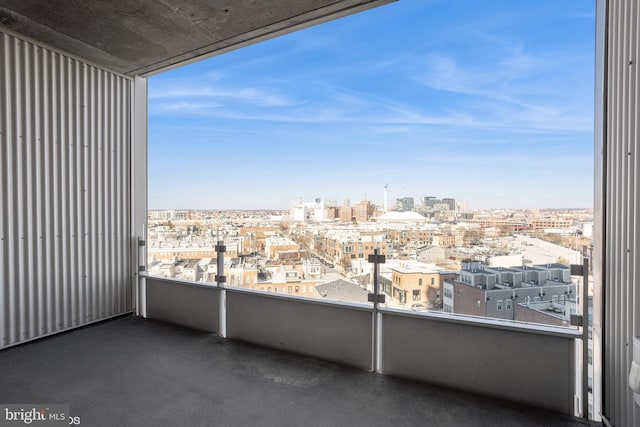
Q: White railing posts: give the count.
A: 4